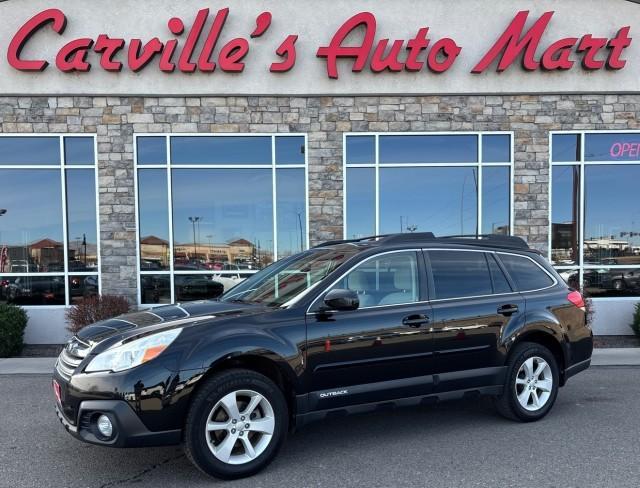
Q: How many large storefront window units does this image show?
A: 4